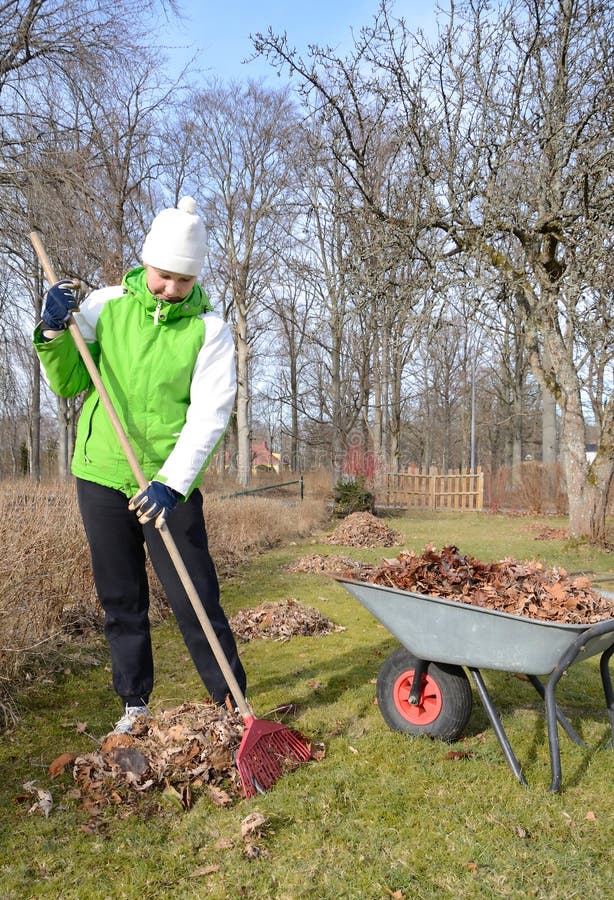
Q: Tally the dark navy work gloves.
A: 2